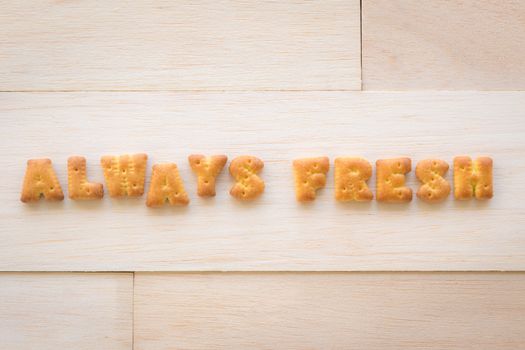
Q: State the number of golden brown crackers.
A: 11